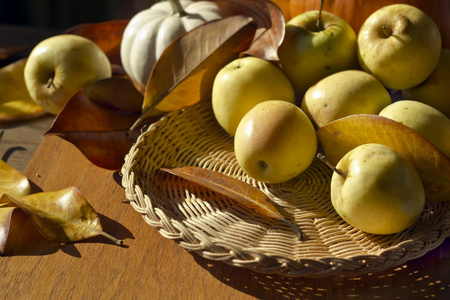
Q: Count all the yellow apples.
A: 9